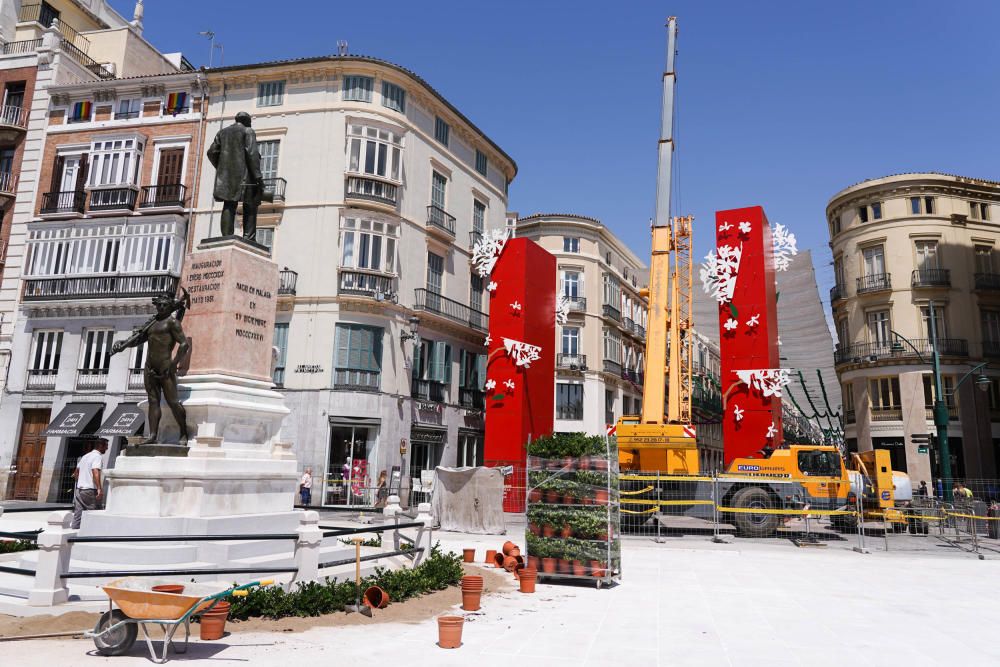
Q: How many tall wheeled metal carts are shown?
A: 1